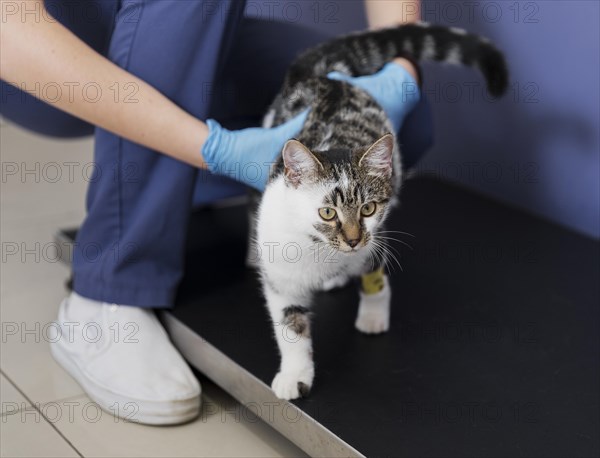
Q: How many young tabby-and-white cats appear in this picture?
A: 1